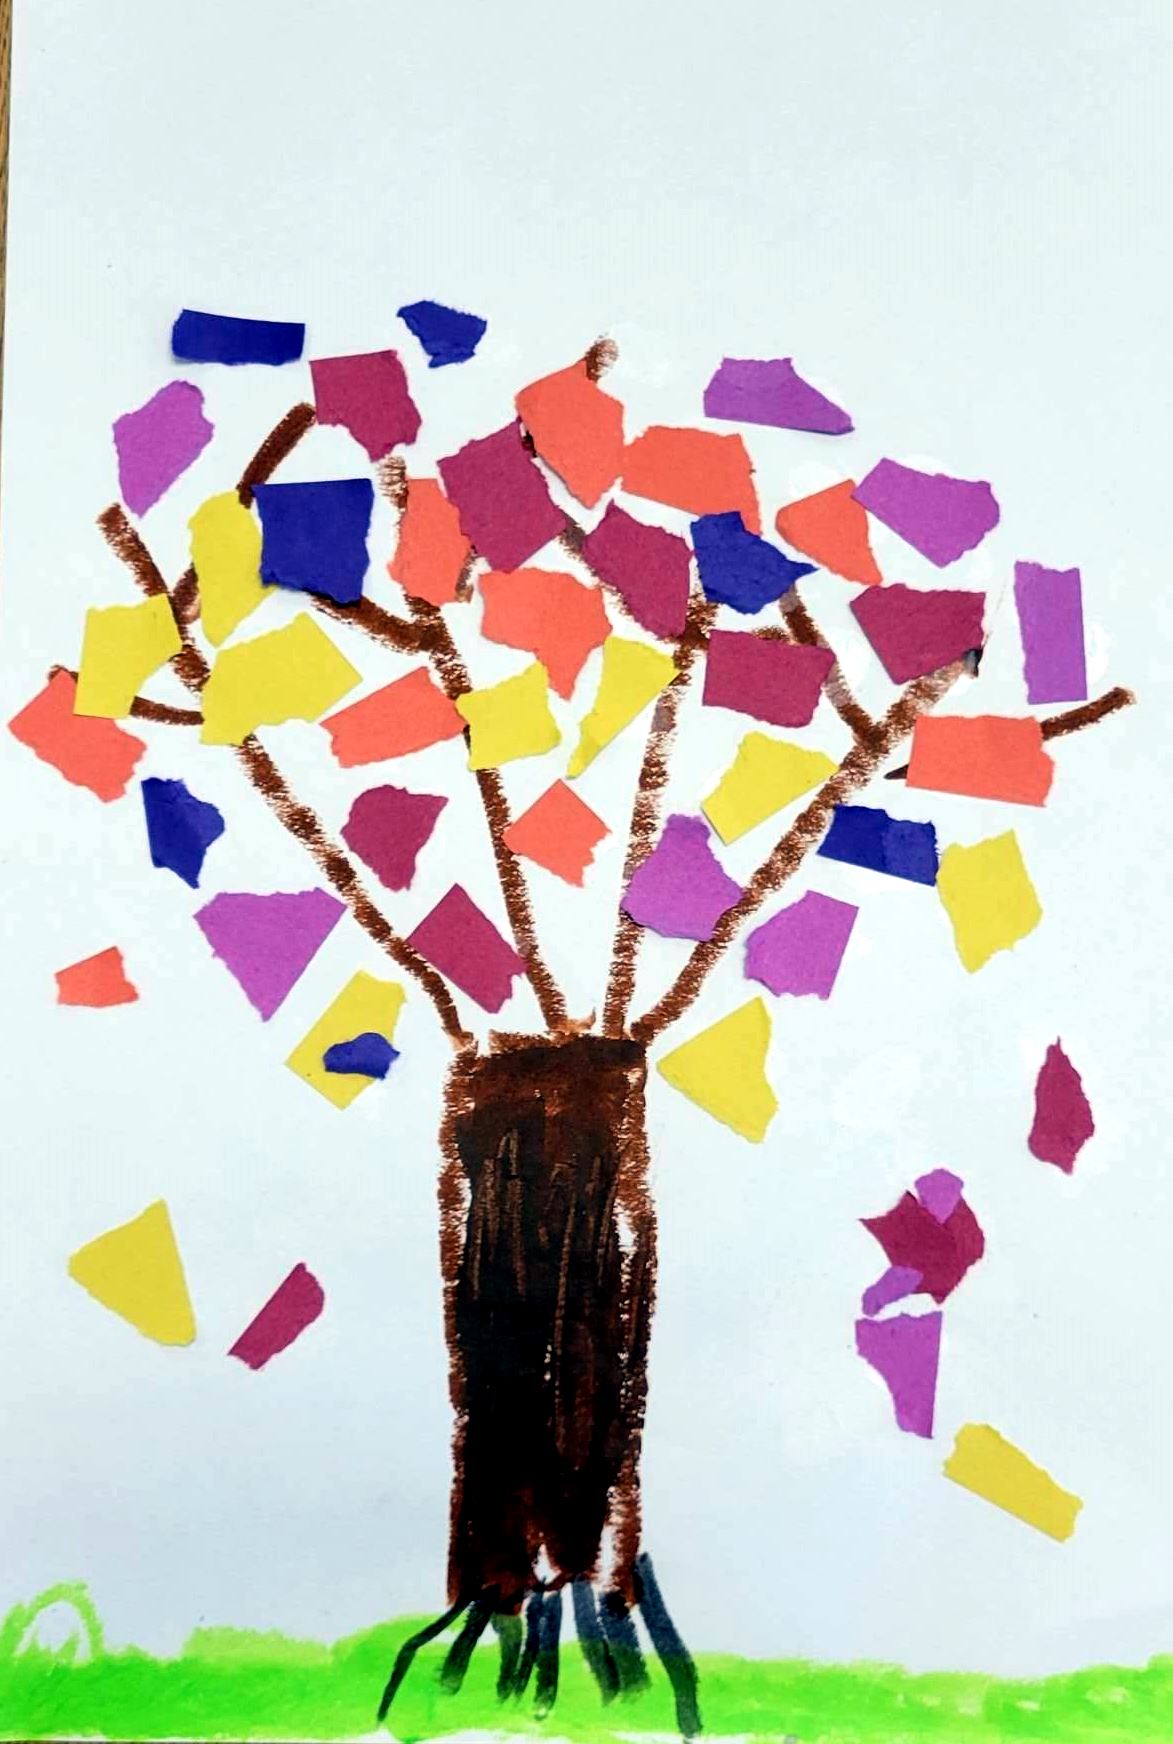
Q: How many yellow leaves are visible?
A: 11